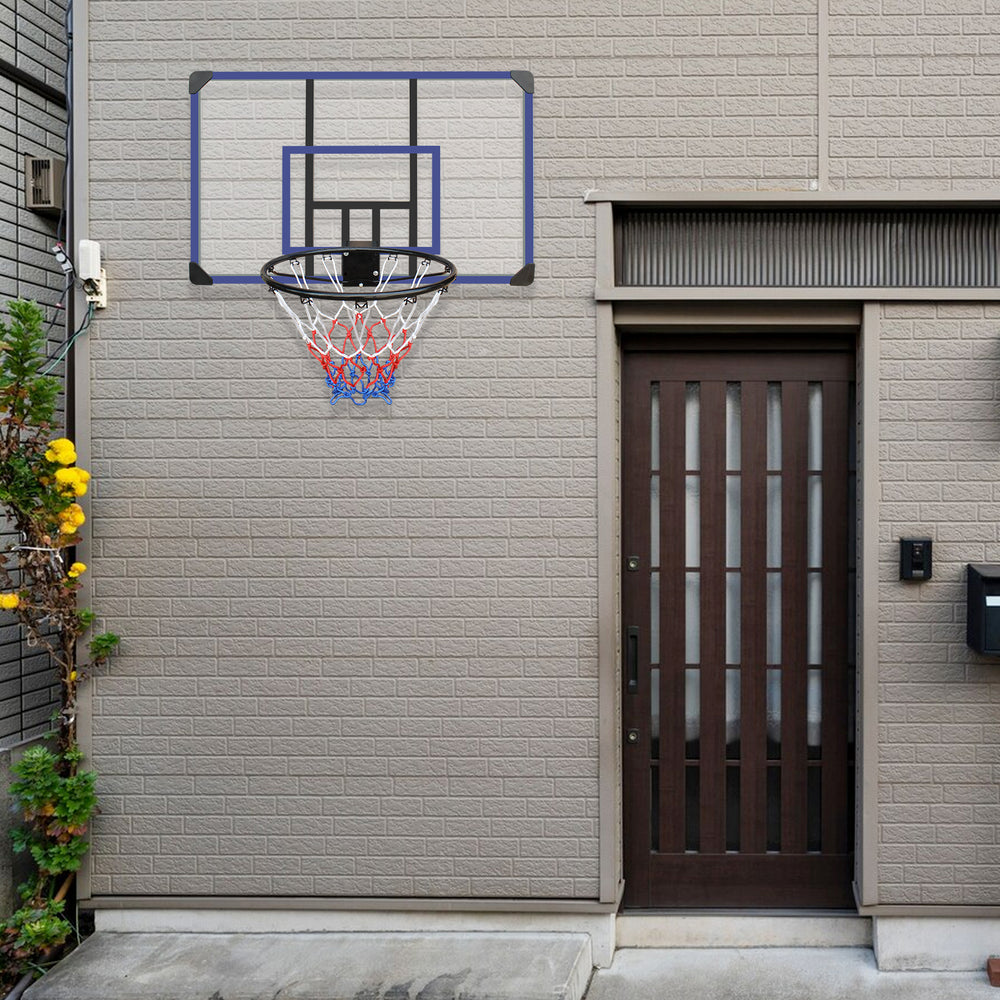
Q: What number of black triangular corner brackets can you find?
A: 4